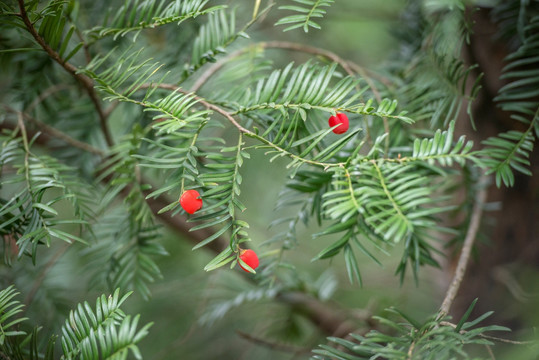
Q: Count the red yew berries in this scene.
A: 3